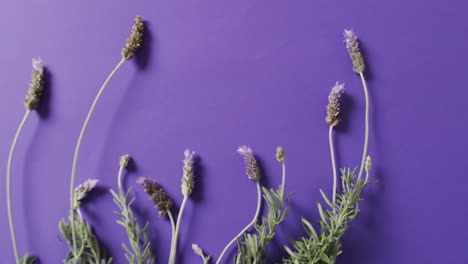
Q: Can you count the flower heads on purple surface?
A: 12